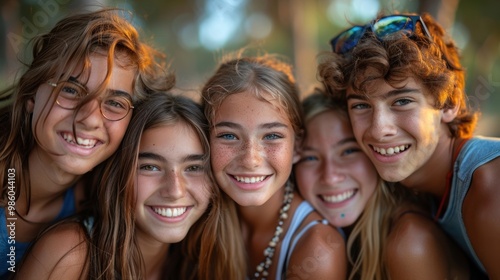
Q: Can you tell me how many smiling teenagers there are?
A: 5